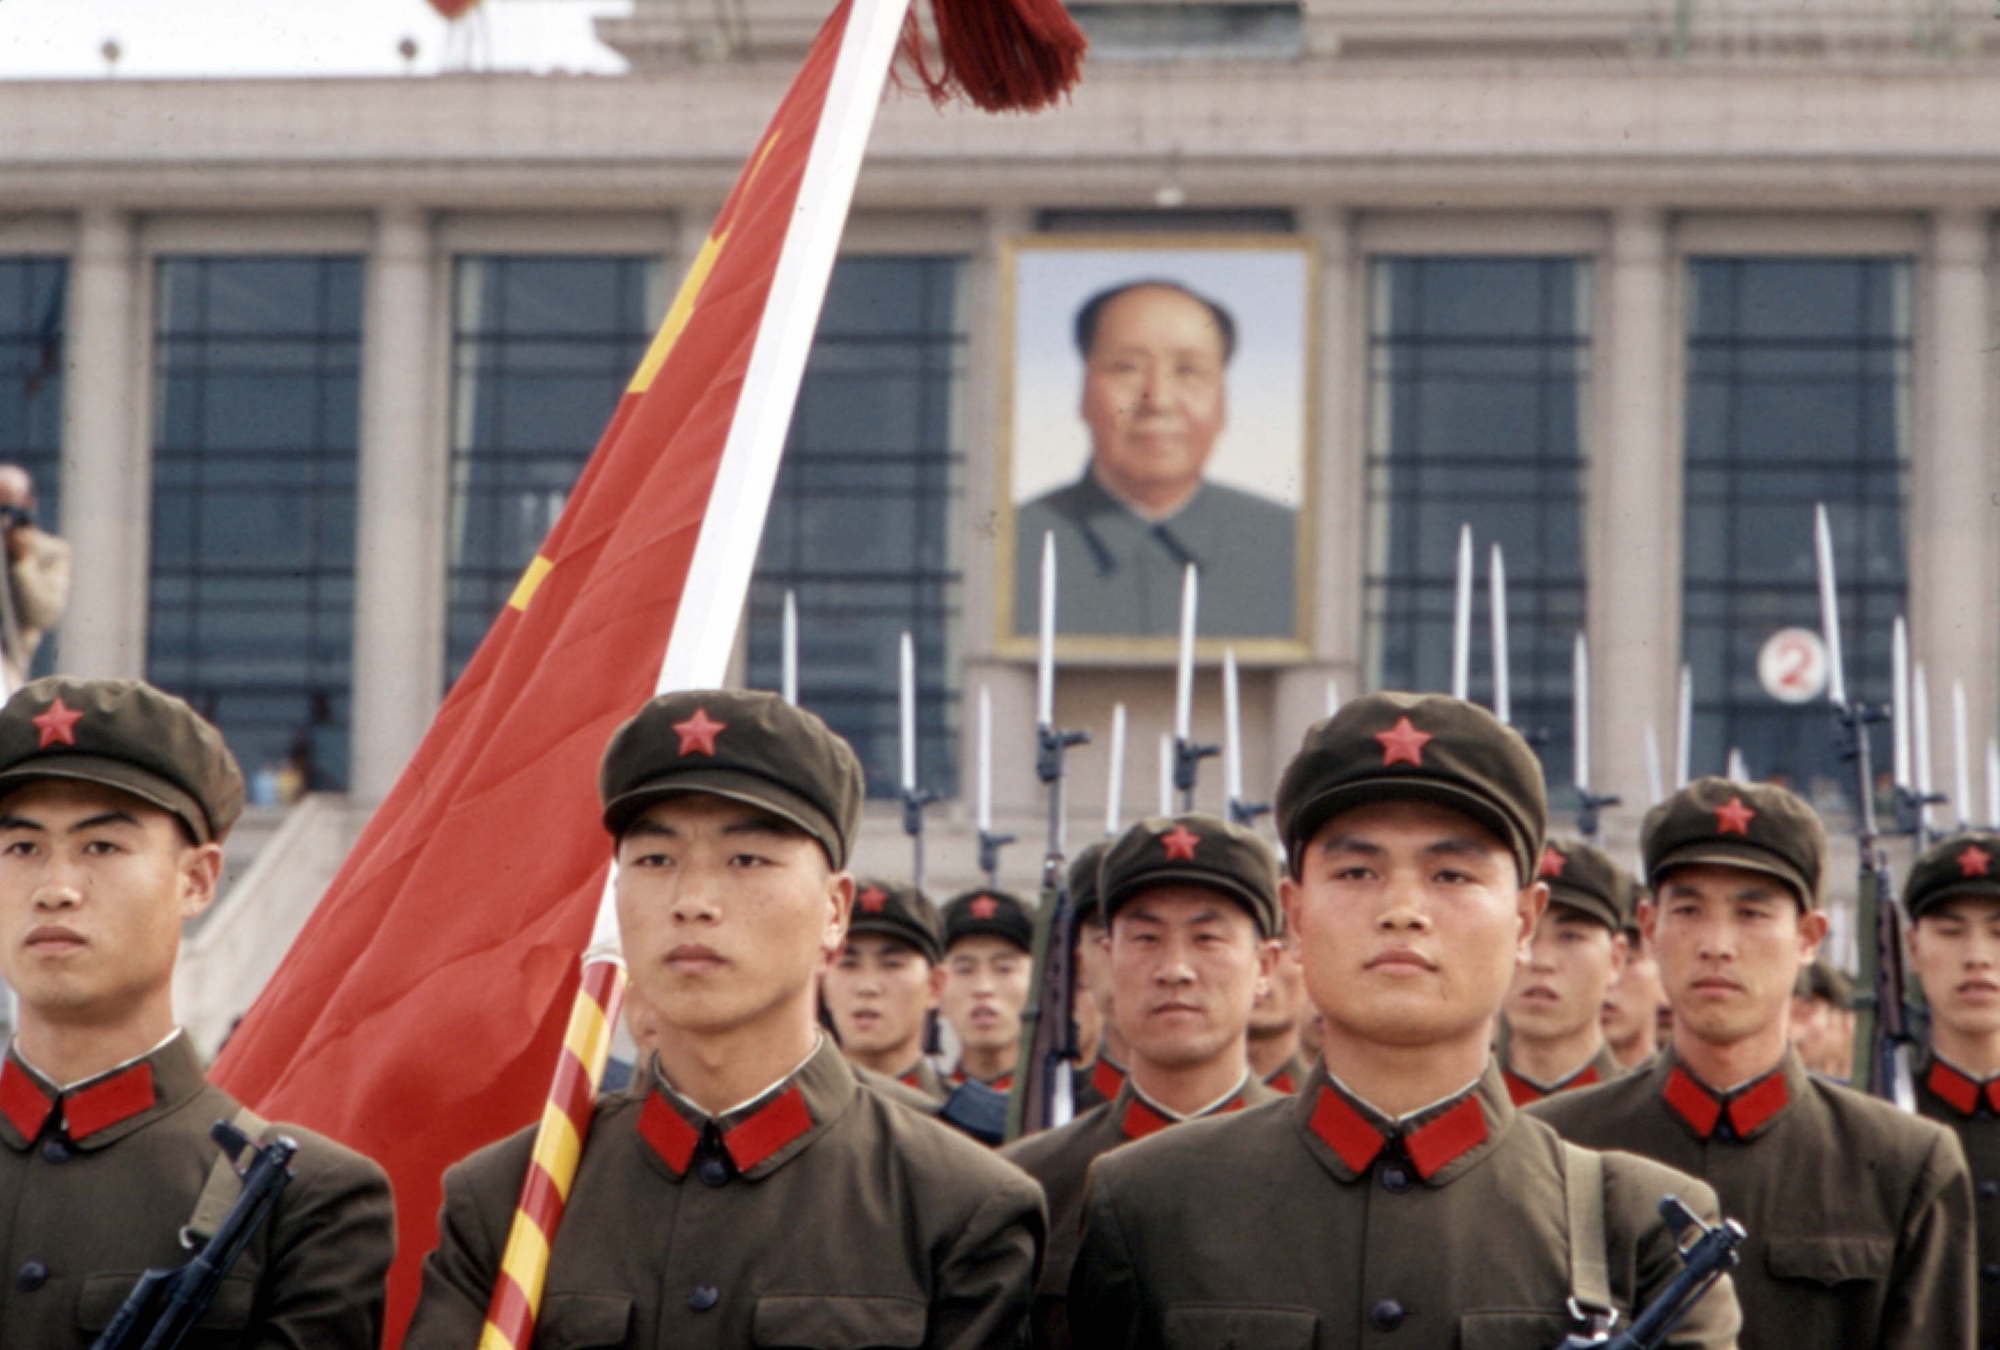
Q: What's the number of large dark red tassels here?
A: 1